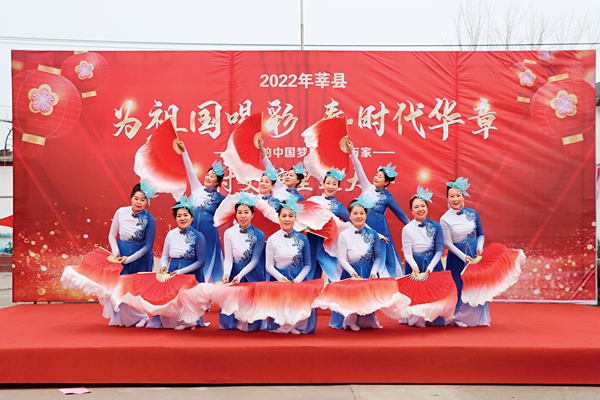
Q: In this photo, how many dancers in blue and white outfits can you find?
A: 12